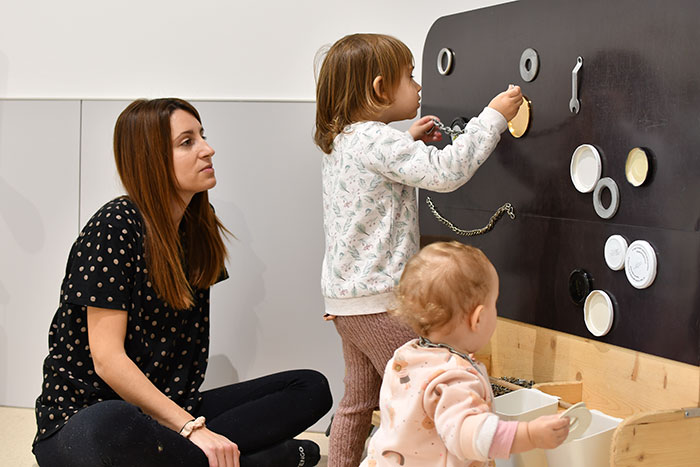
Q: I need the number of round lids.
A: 7